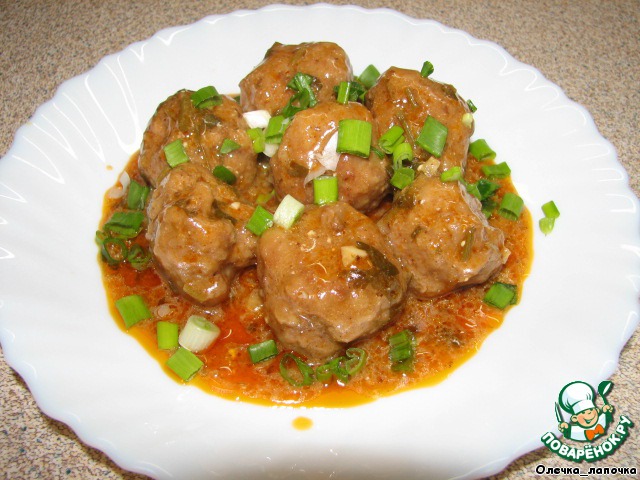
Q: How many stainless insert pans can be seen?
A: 0